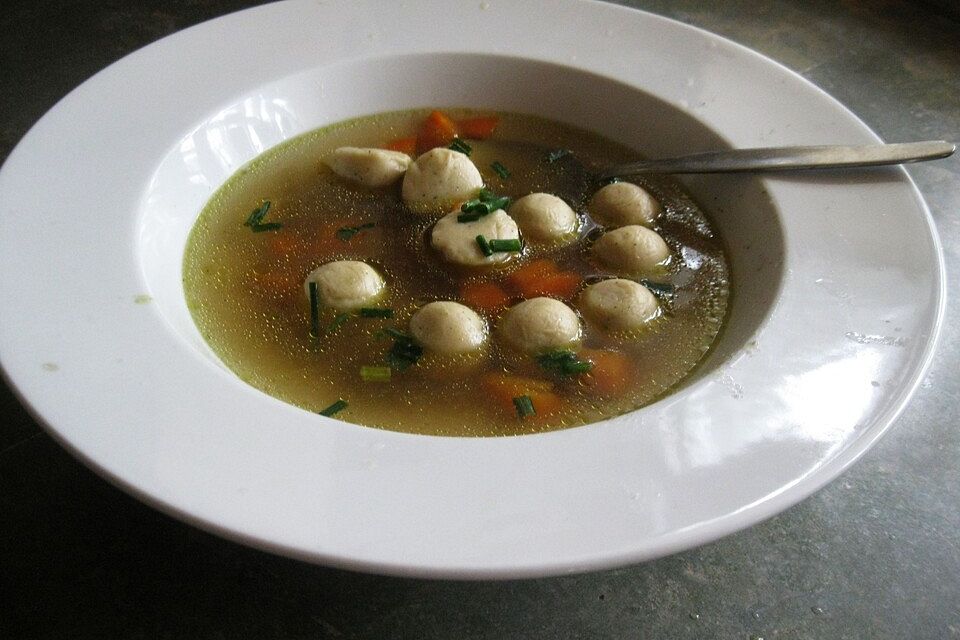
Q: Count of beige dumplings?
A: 10